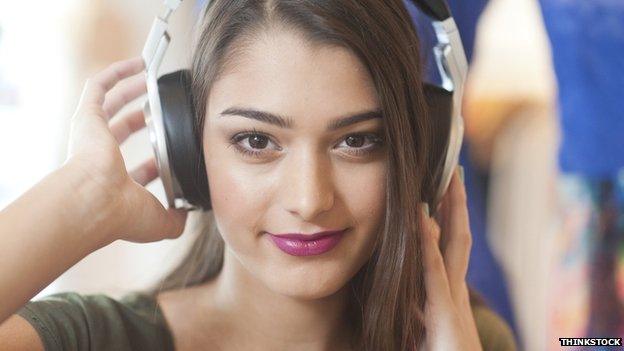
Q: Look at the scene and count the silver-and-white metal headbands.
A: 1